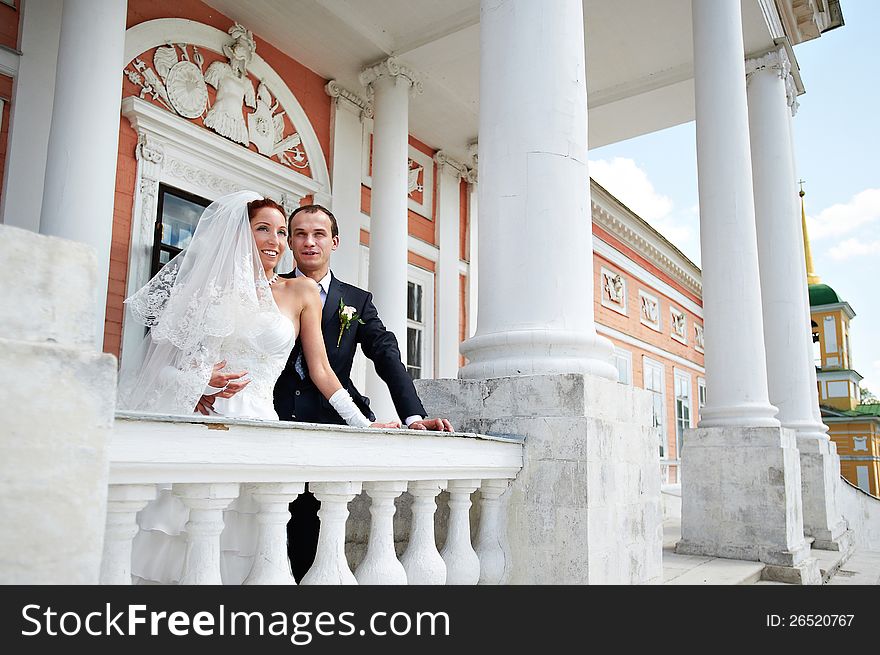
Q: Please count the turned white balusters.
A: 8